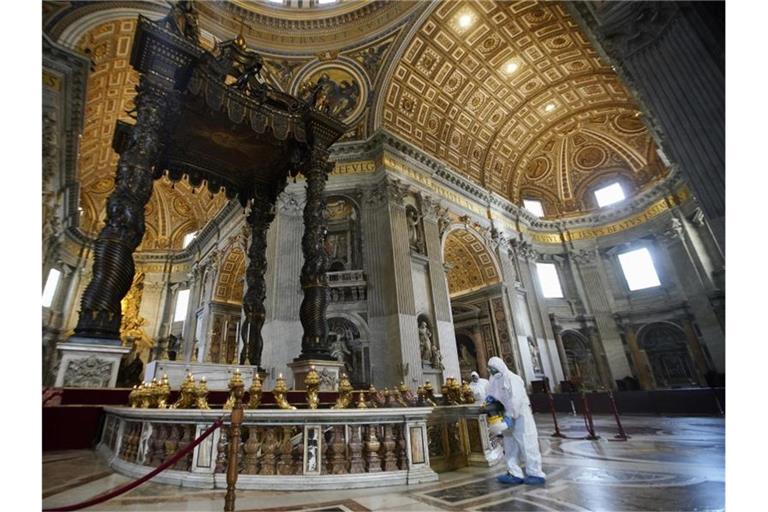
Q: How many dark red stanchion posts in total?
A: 3